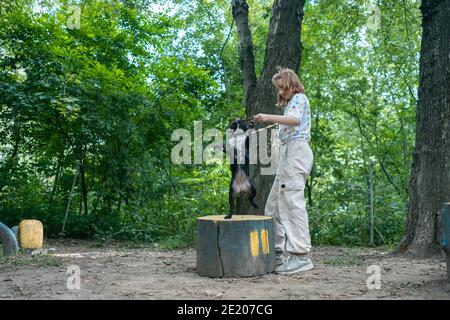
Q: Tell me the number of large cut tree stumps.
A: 1